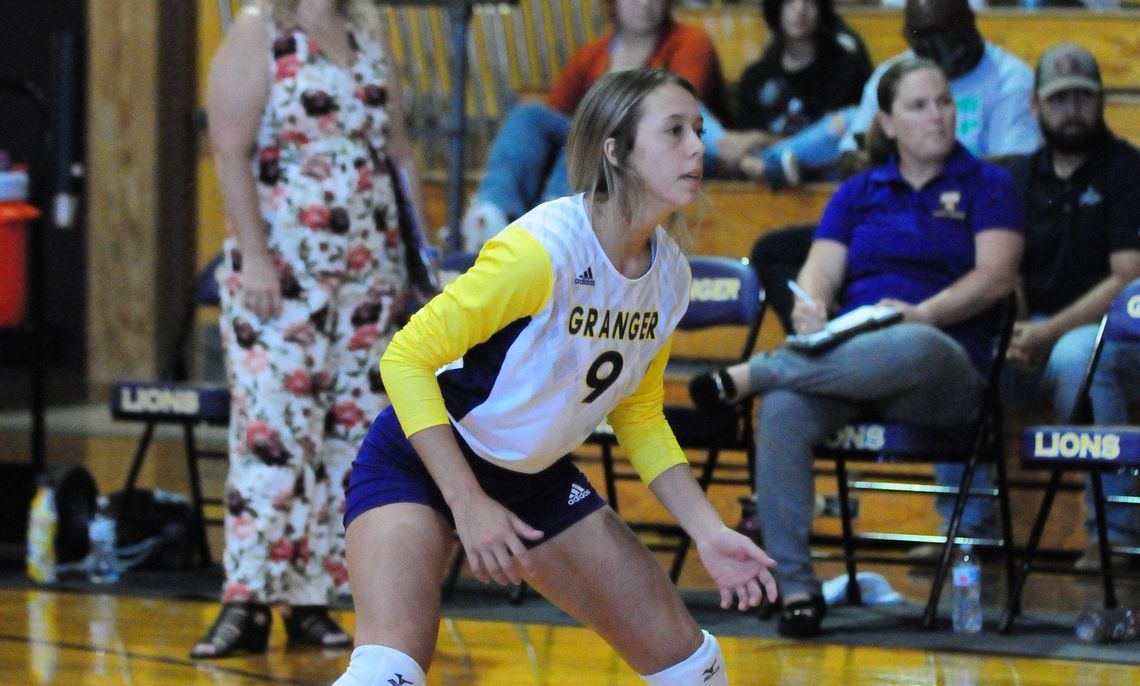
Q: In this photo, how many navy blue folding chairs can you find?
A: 5